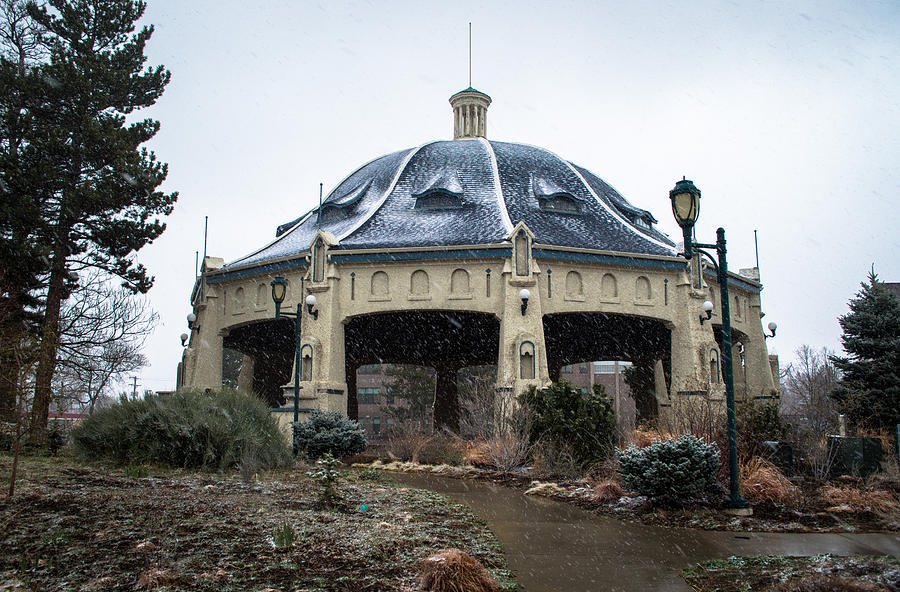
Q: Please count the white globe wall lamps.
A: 6